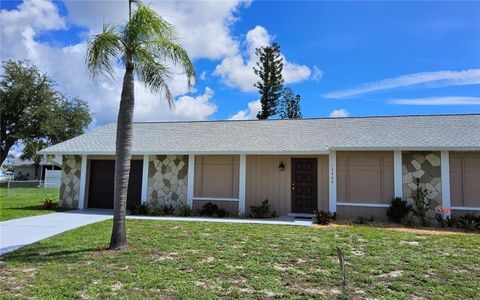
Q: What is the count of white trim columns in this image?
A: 7